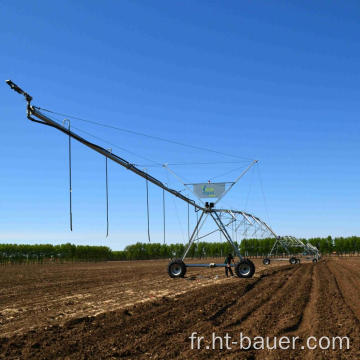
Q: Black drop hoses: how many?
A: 5